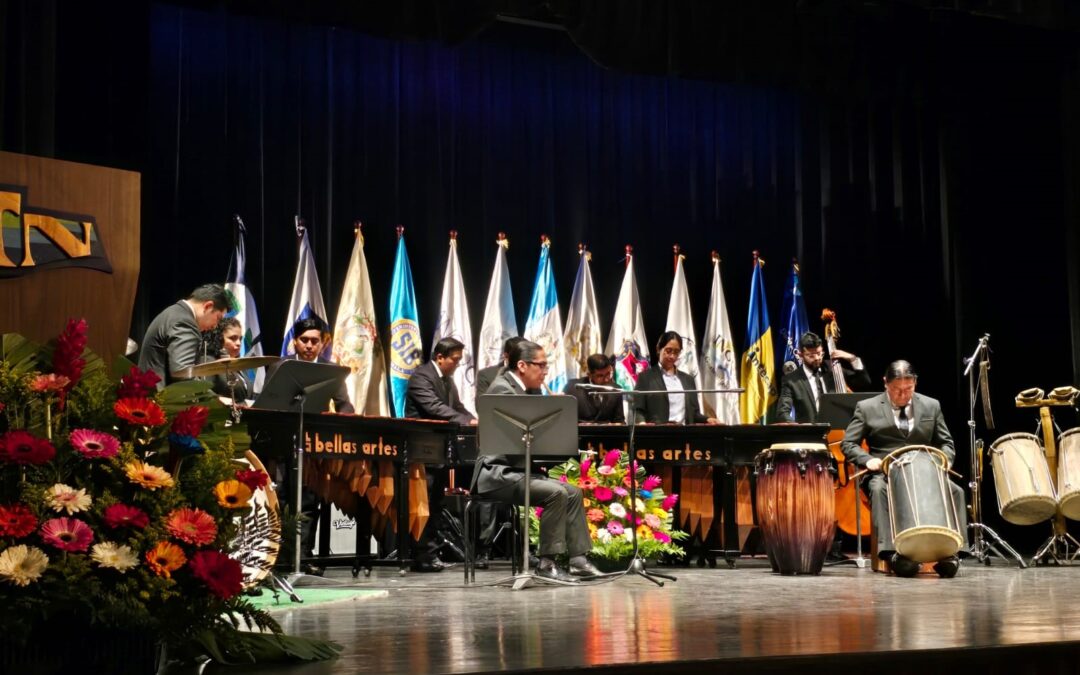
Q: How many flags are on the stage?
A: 13